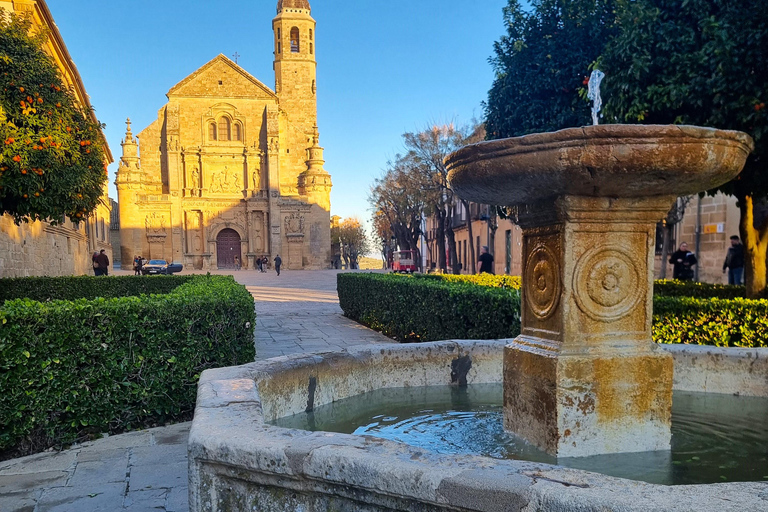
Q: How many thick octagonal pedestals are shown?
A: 1